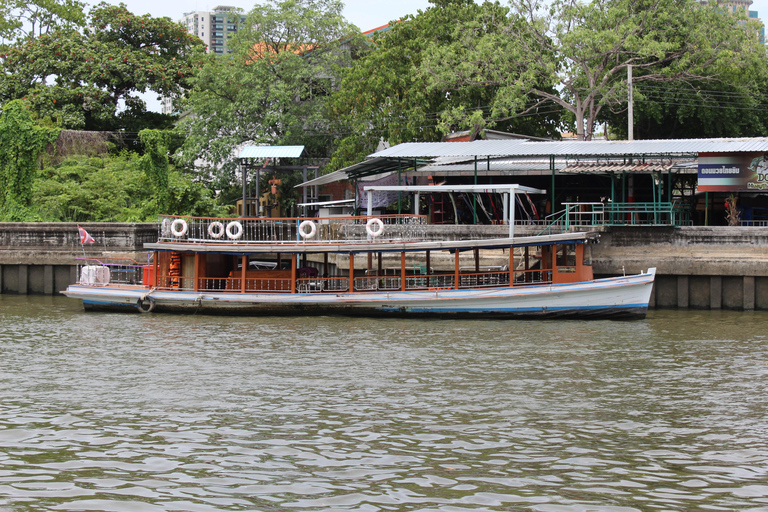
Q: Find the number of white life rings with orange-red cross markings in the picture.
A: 5